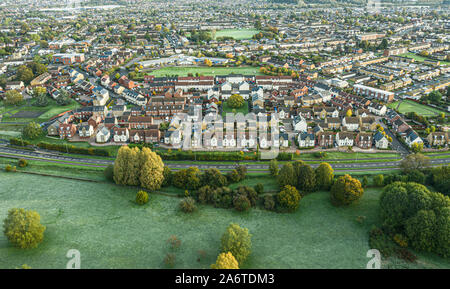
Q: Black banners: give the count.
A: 1